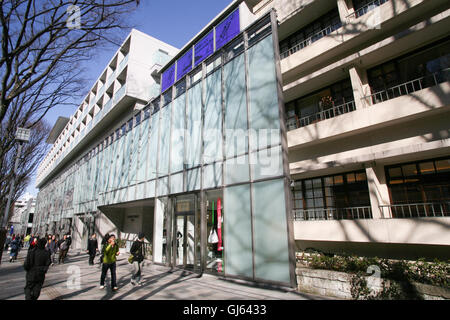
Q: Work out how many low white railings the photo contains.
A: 6